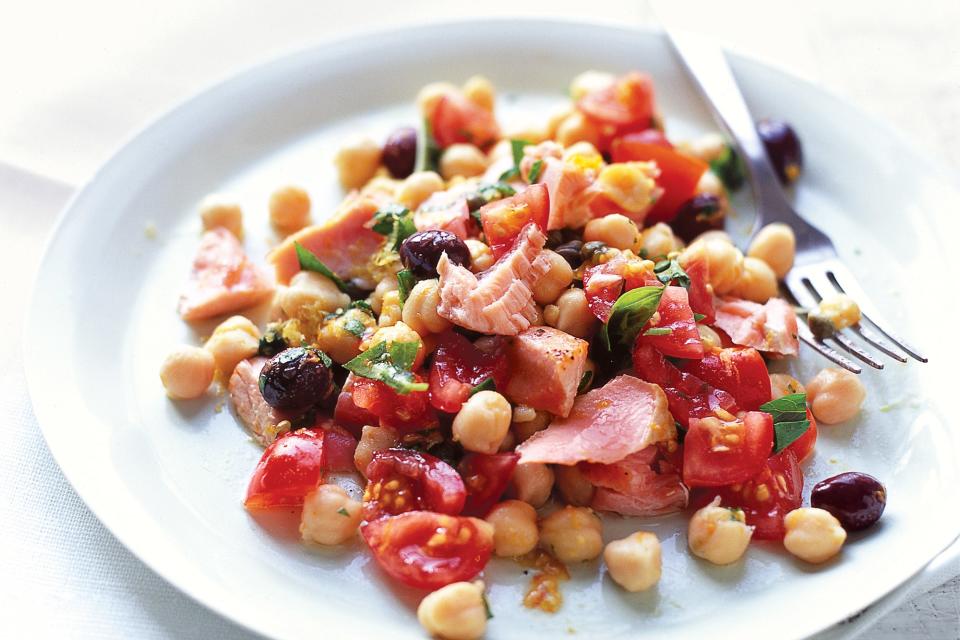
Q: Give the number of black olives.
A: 6